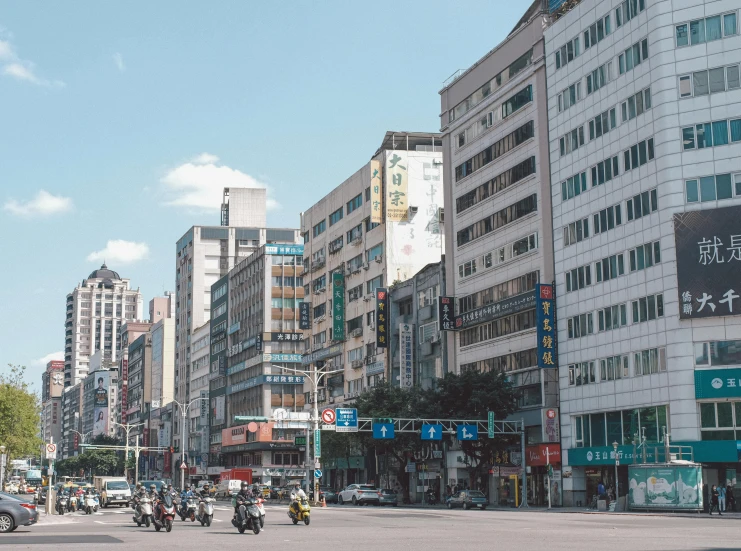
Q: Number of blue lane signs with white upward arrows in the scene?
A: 3